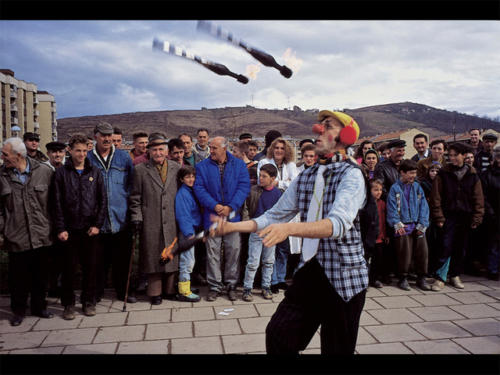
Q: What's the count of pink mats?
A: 0